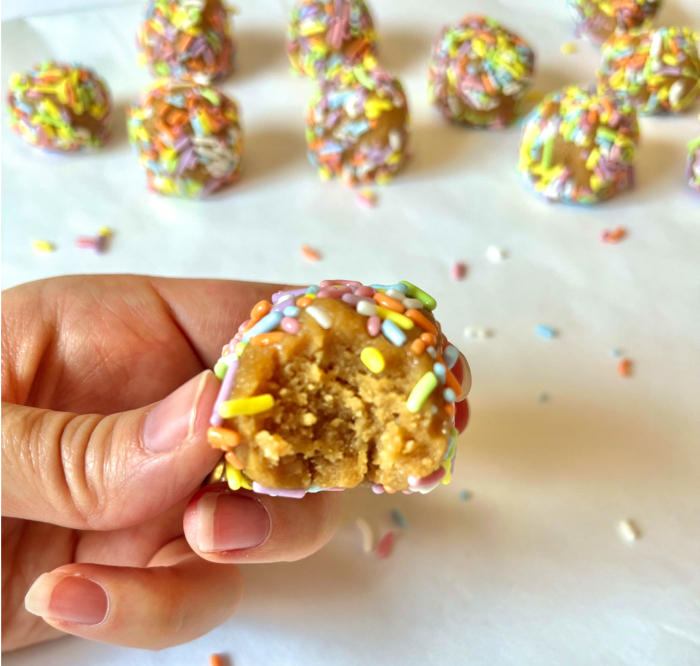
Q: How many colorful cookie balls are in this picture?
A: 11